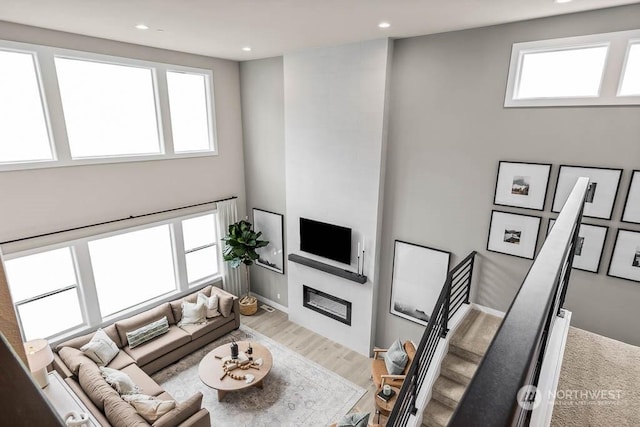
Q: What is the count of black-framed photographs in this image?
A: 8